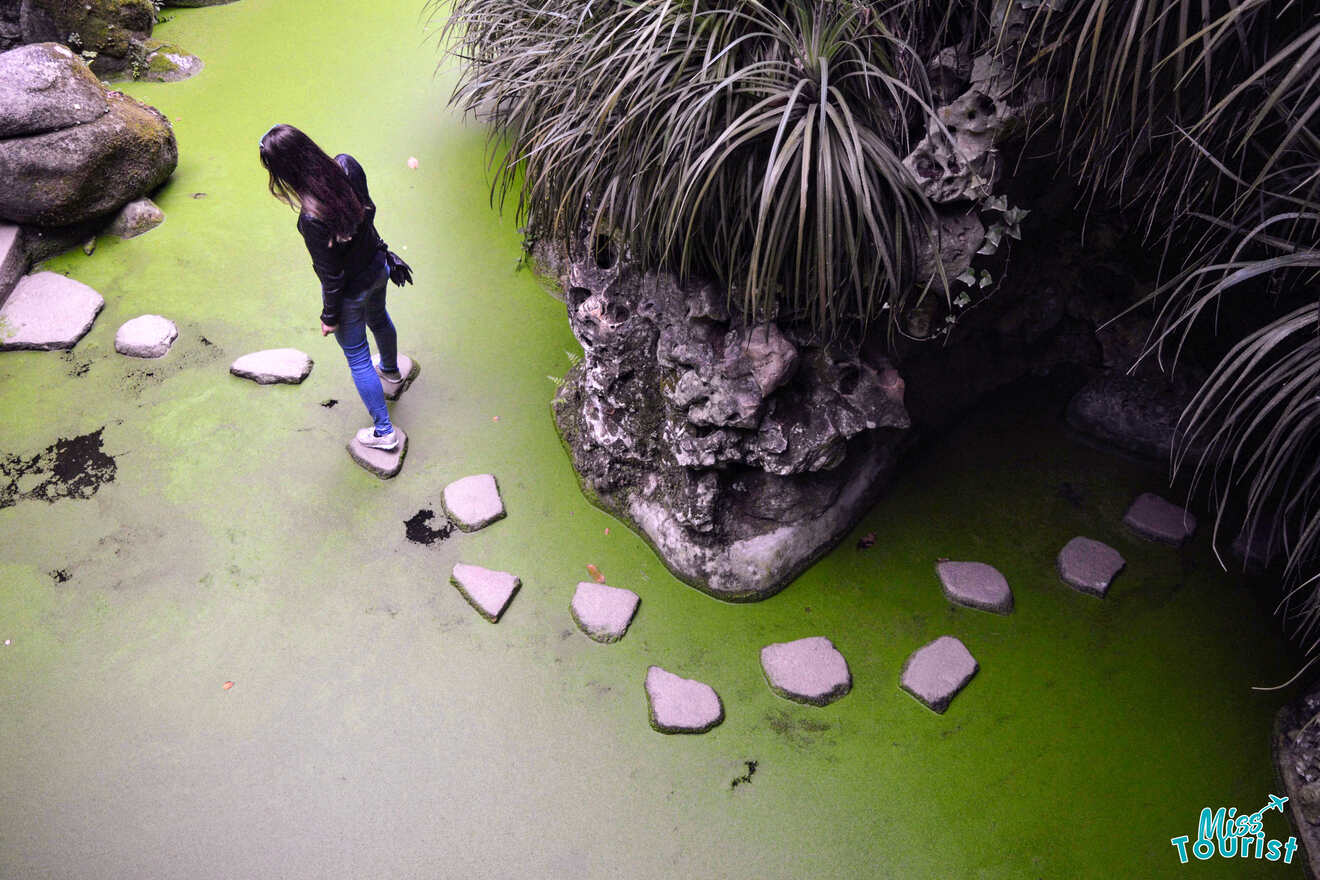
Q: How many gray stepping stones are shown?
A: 14